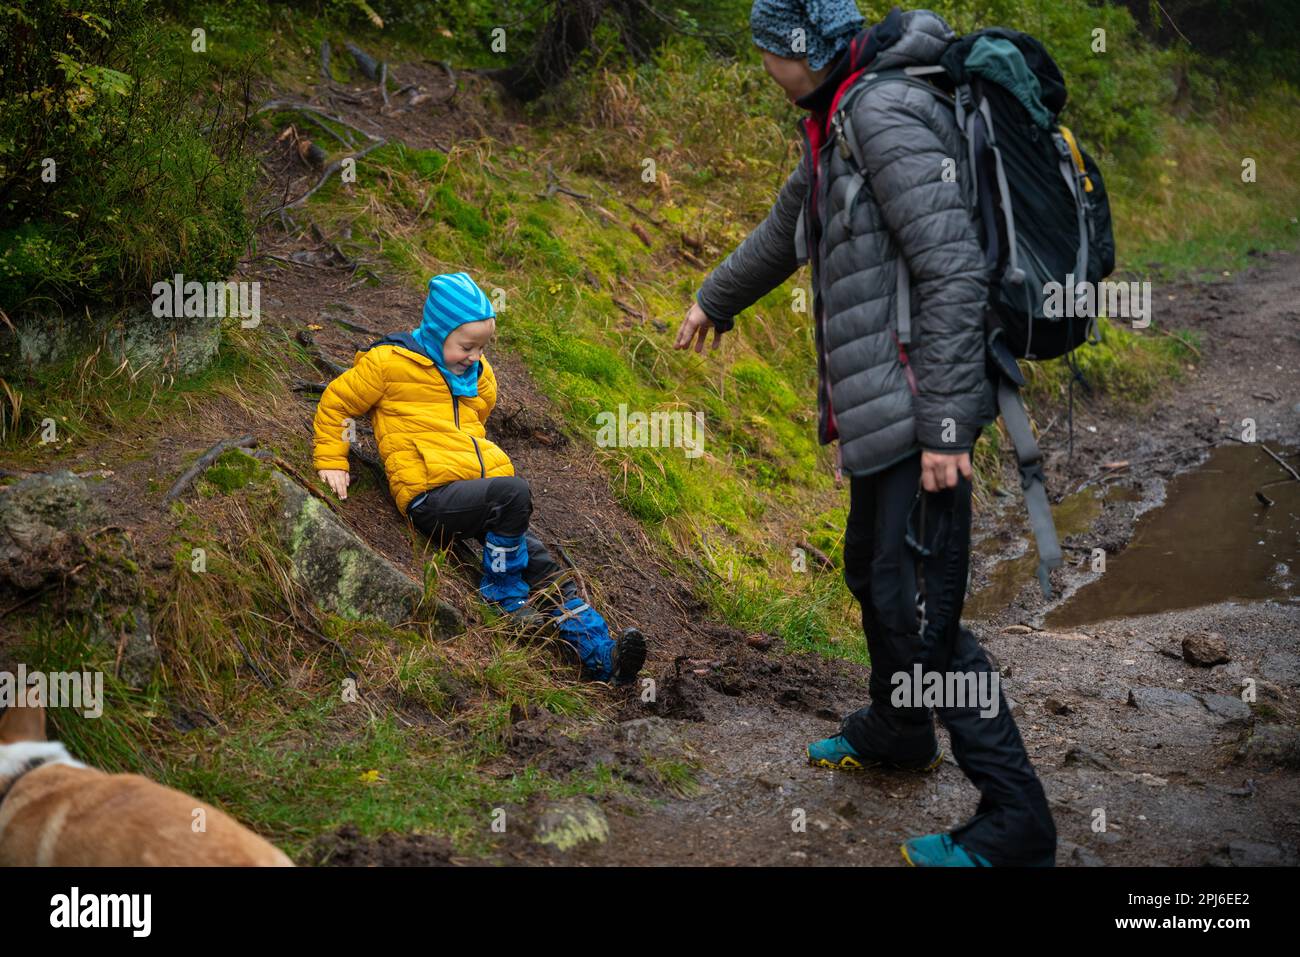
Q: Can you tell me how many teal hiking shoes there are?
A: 2